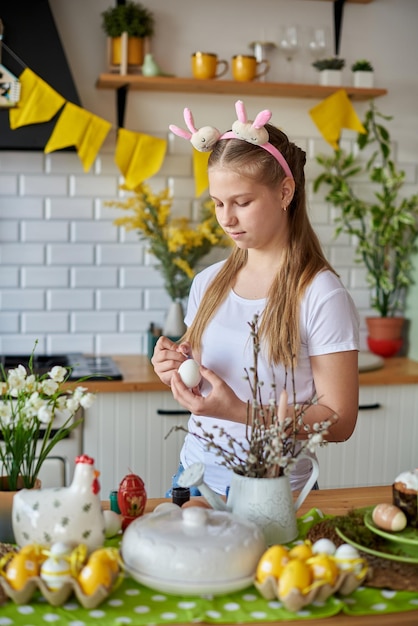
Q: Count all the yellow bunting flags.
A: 5